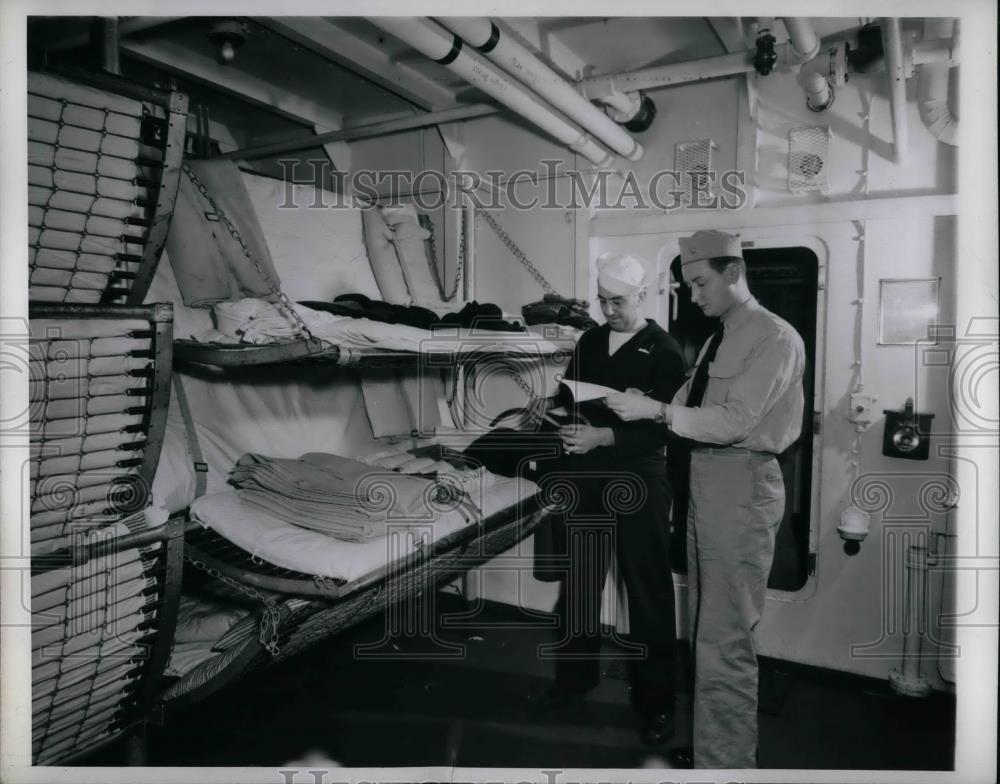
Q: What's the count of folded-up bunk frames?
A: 3